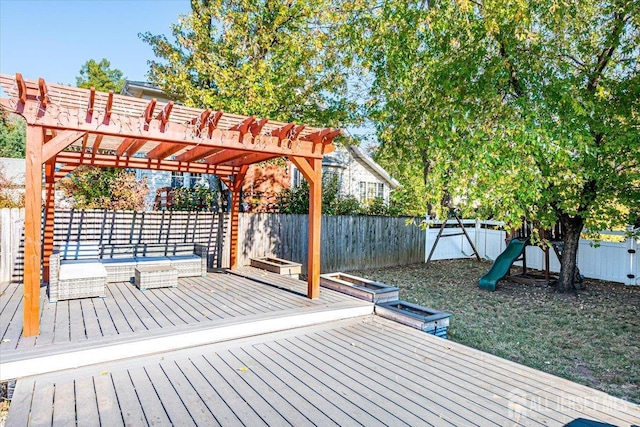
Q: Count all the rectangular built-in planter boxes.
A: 3